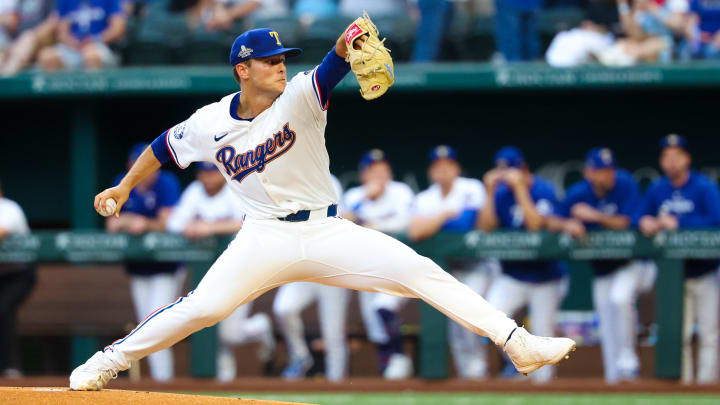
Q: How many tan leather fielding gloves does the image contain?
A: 1